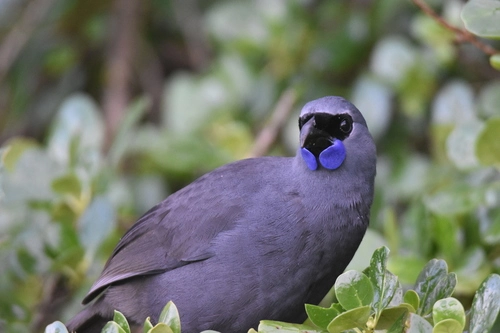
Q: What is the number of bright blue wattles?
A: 2